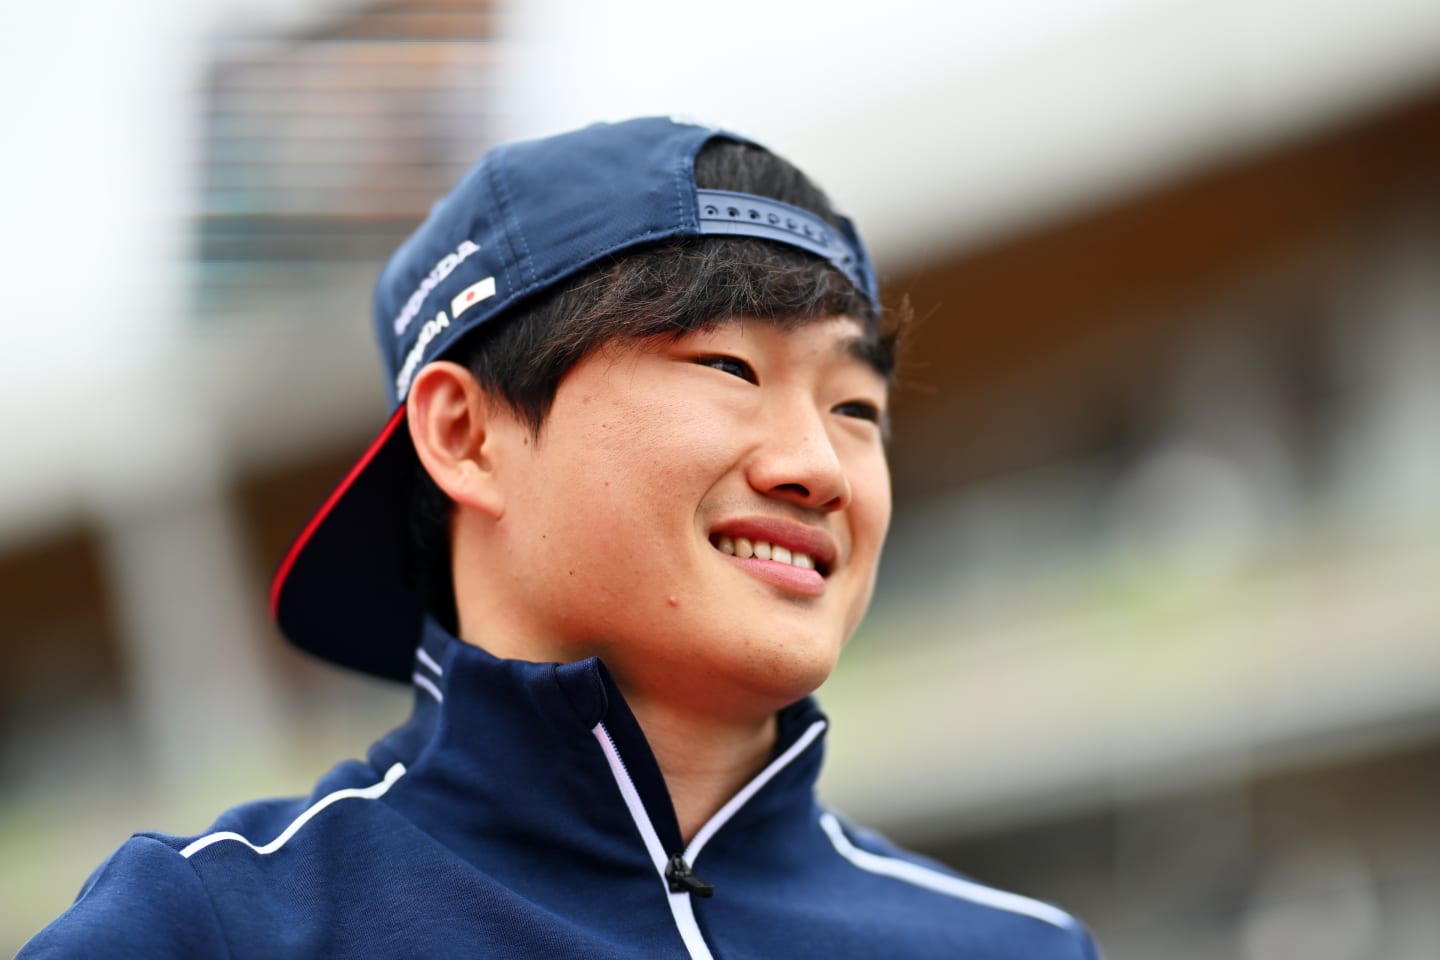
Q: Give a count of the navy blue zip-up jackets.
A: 1